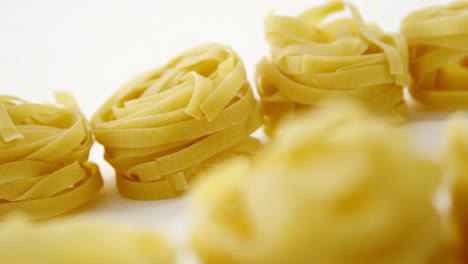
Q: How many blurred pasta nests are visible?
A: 3